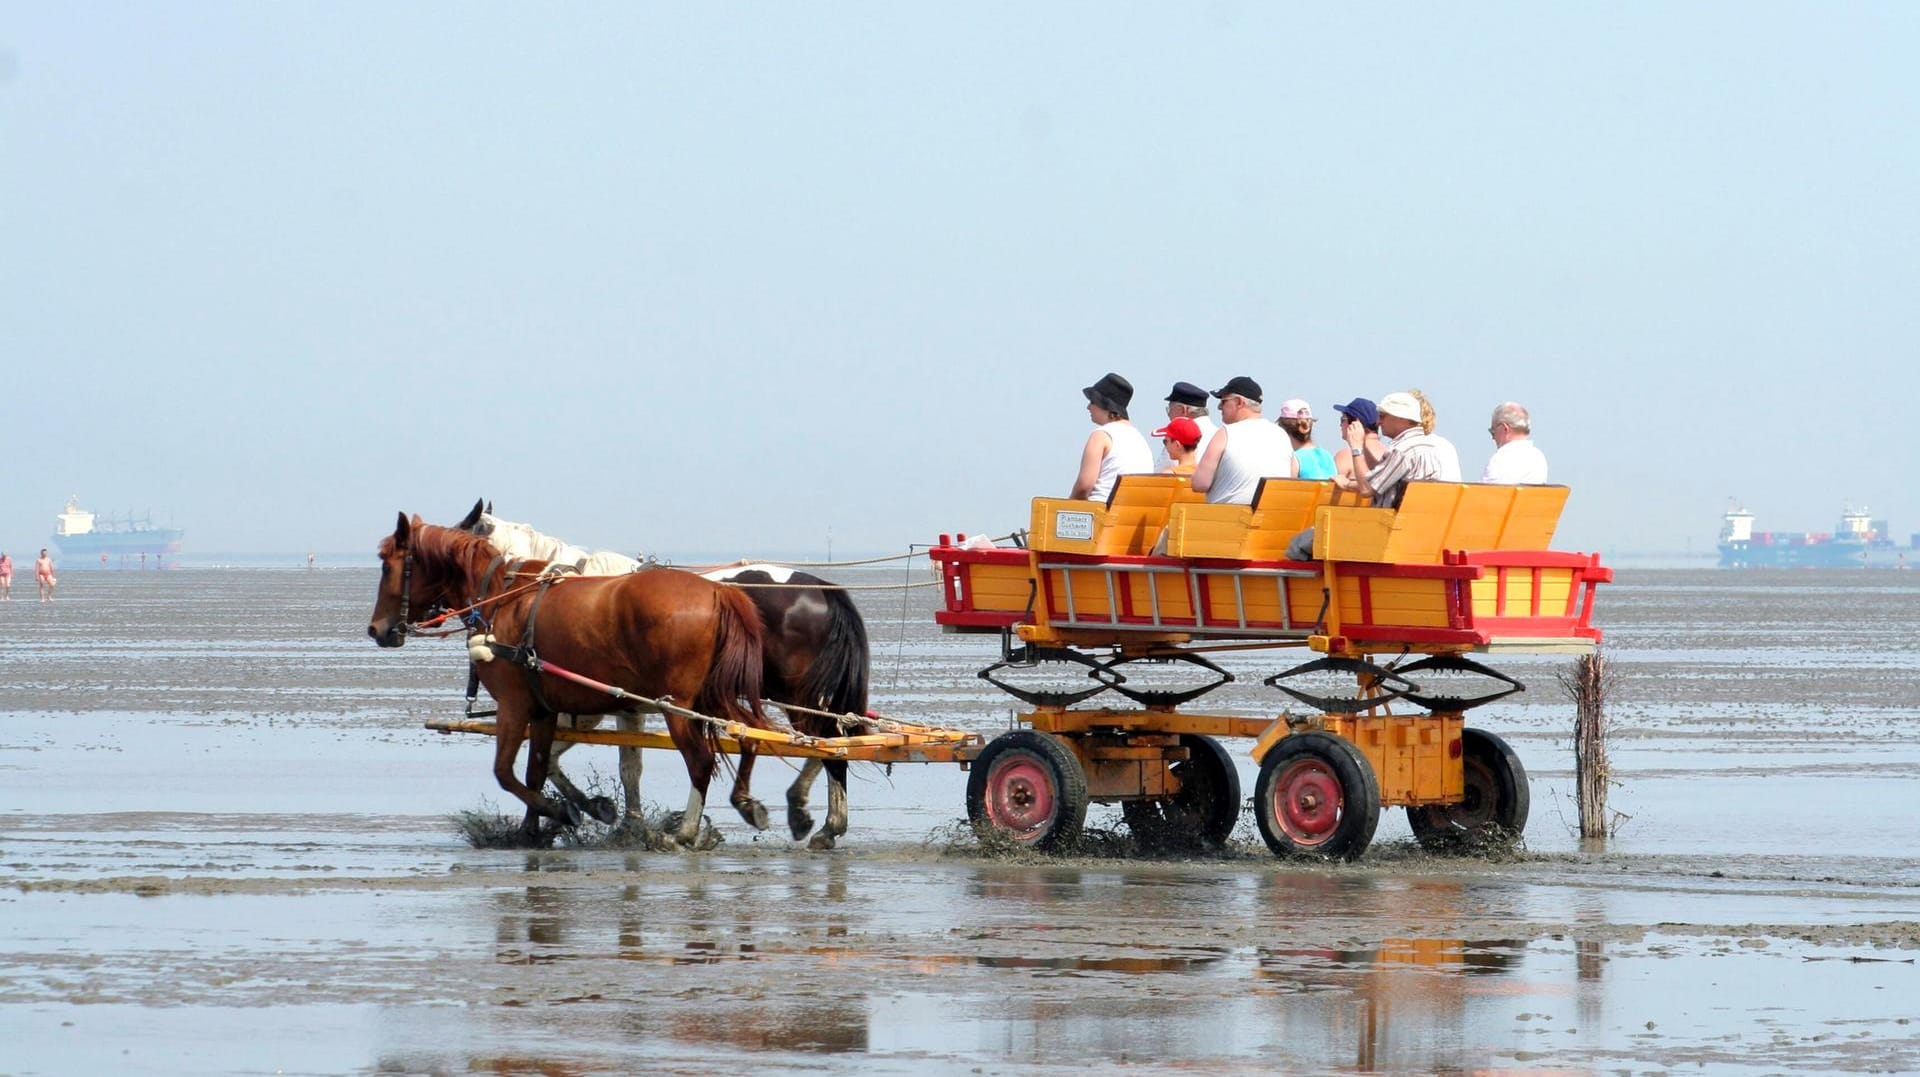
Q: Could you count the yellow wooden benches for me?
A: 3